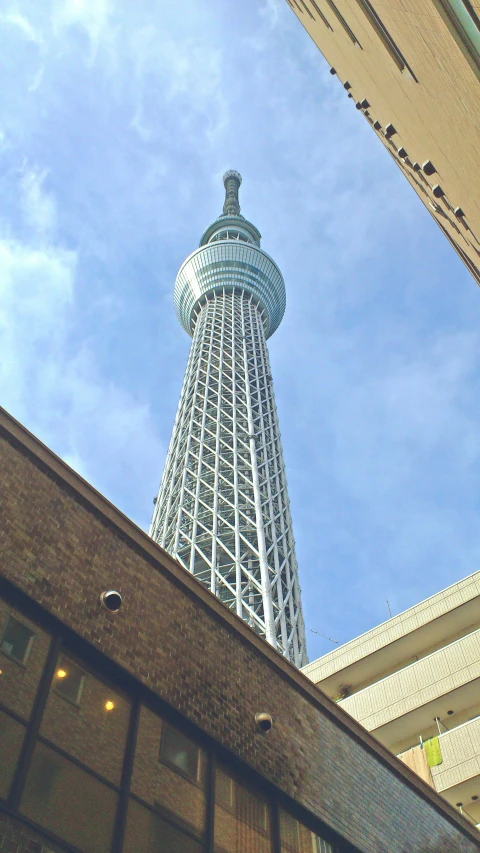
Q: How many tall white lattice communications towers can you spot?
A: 1